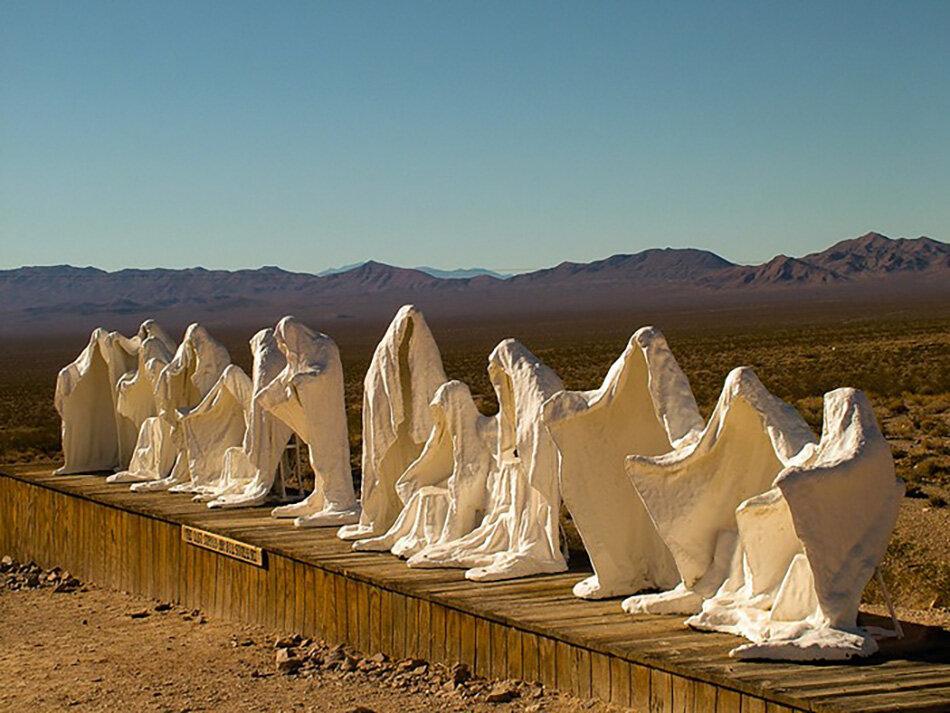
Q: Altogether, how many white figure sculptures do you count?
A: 13